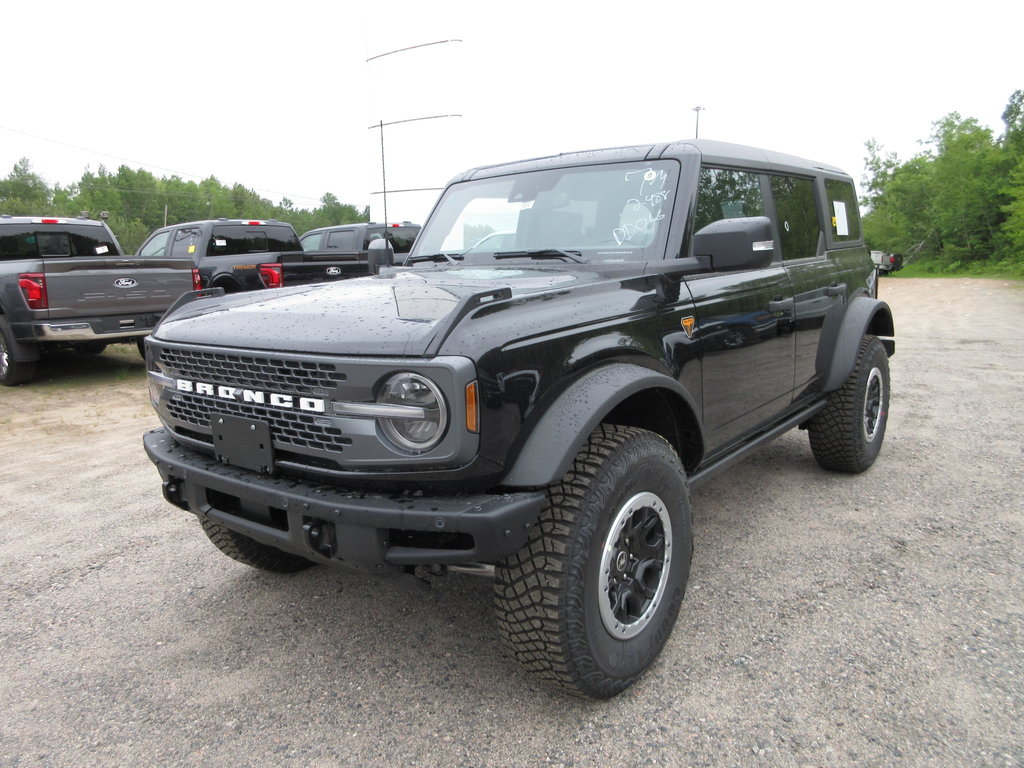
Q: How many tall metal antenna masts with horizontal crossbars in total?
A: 1